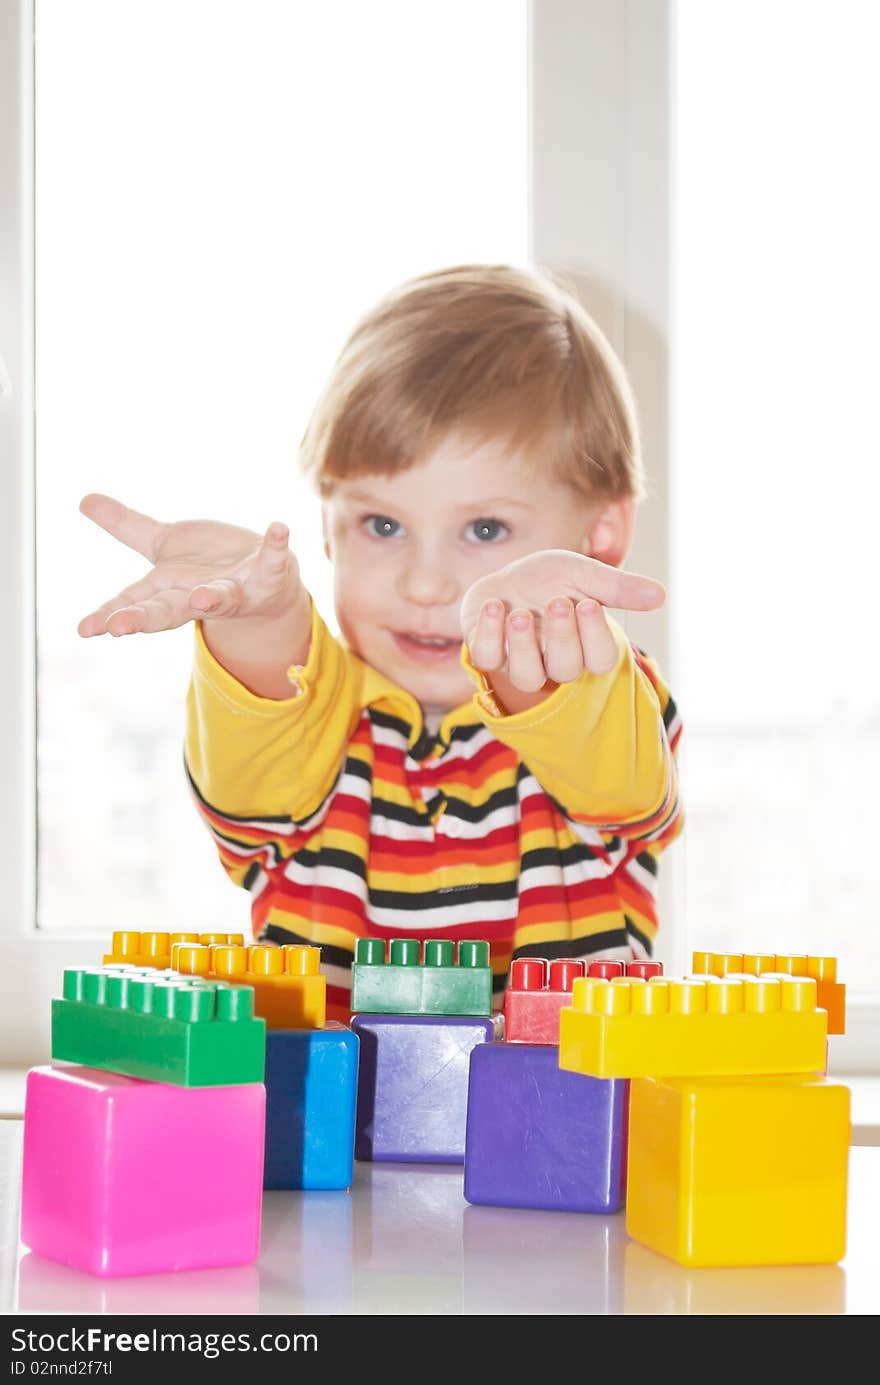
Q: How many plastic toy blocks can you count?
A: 12